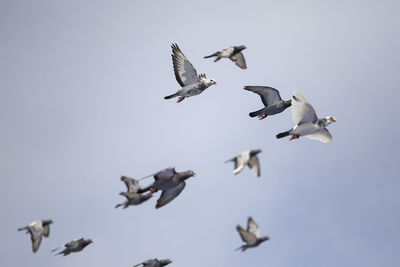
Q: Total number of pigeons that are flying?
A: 11